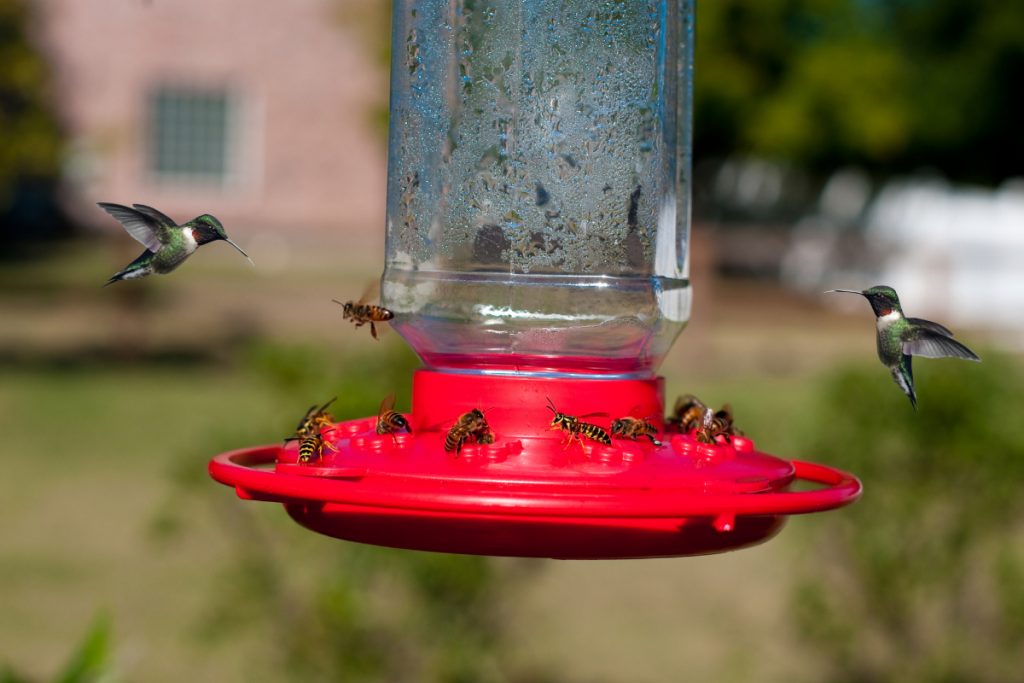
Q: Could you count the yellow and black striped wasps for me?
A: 3